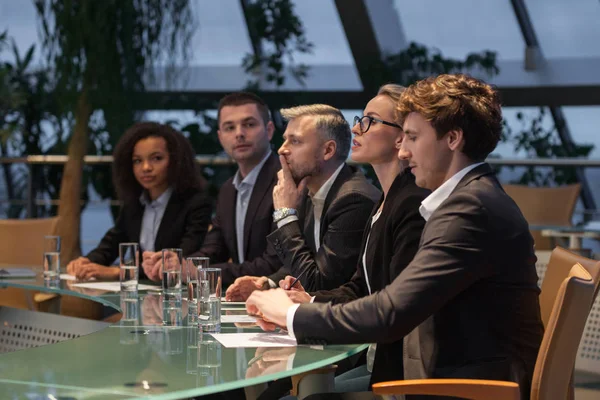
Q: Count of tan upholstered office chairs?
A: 4